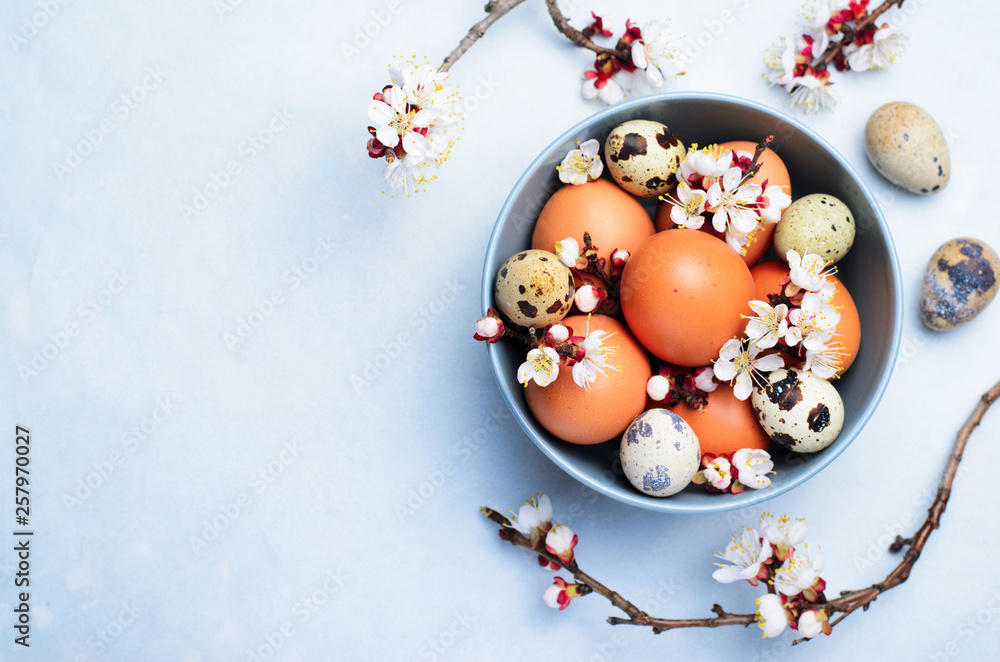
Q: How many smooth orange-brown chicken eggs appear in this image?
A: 6